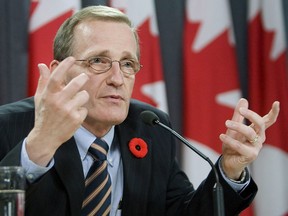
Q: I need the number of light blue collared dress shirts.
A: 1